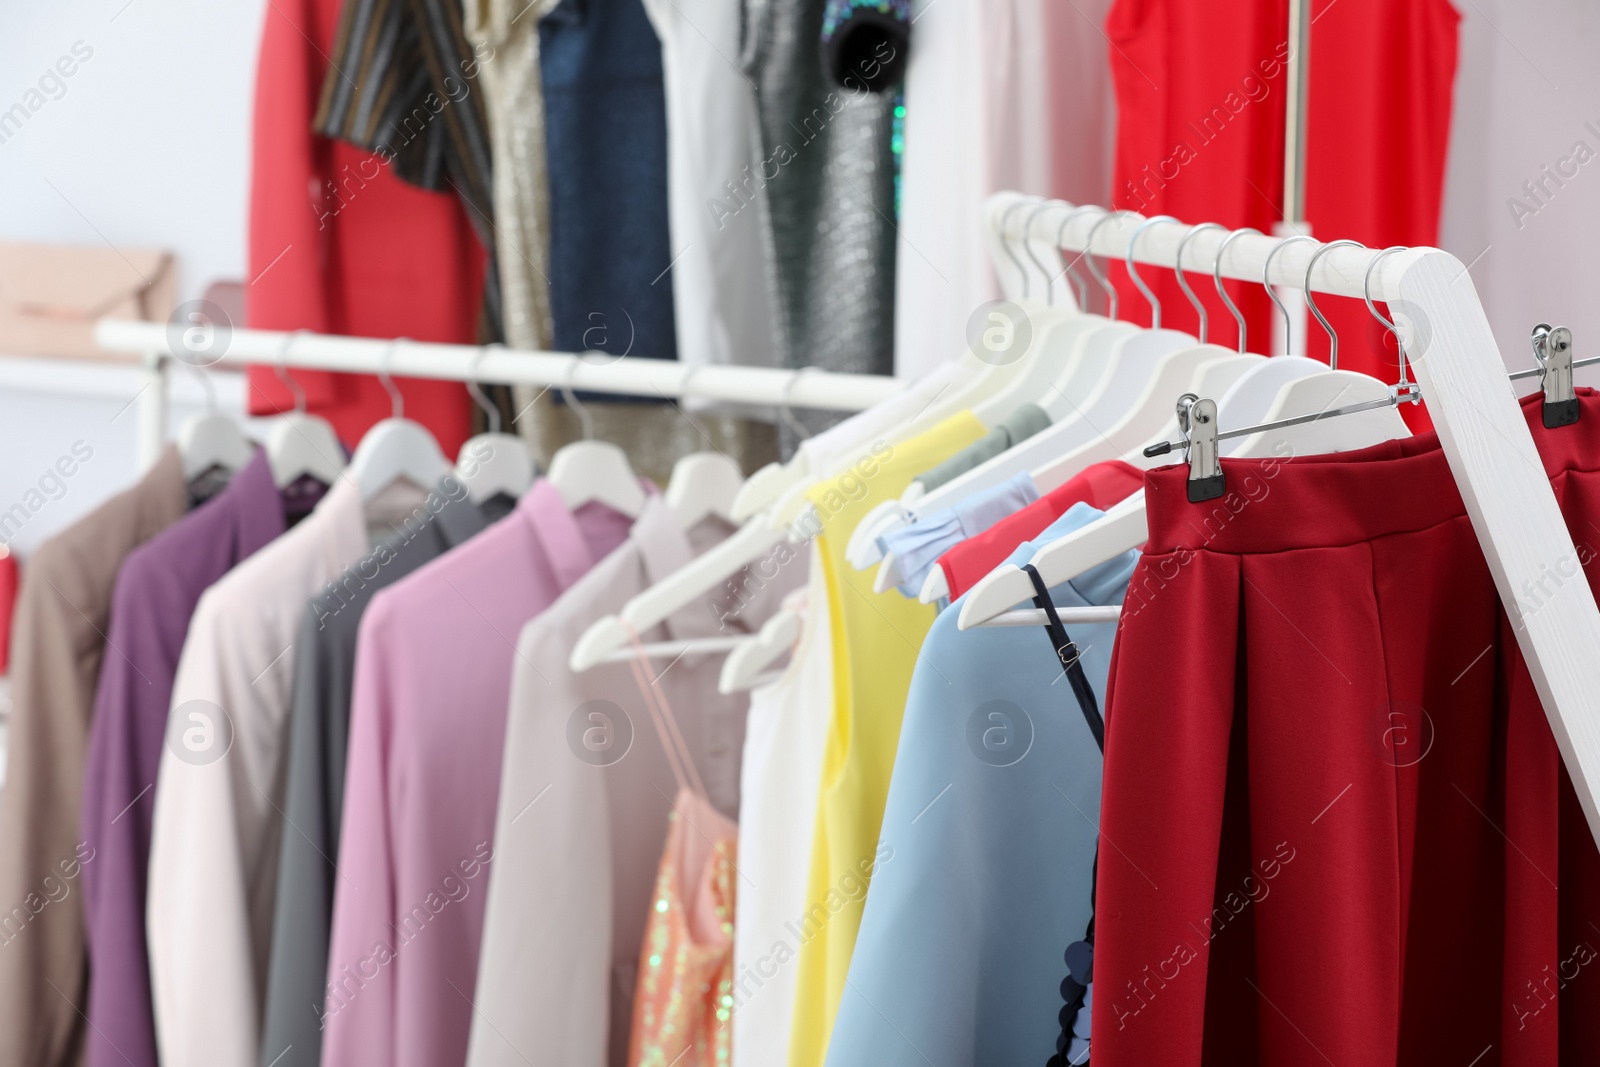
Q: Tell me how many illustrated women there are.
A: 0